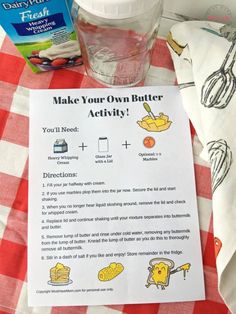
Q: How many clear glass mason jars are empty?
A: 1